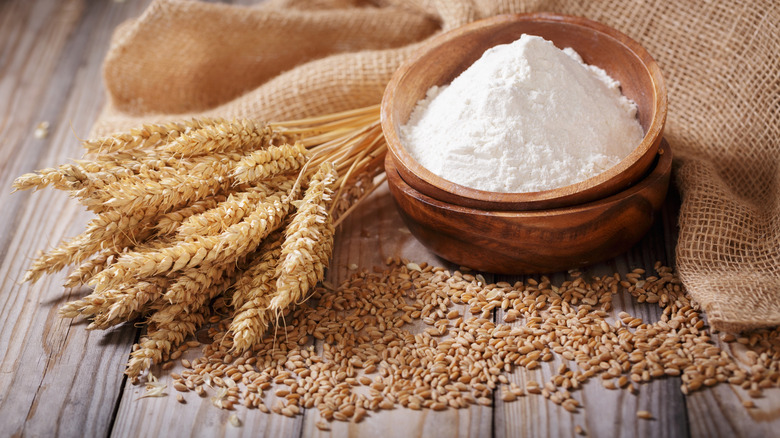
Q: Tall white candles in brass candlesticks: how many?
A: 0